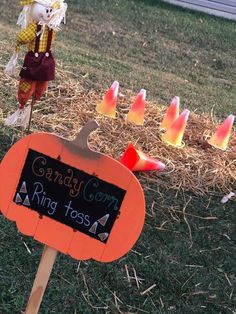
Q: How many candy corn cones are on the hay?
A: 6